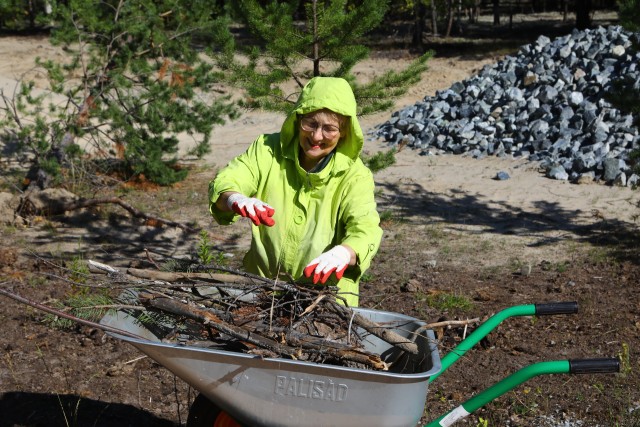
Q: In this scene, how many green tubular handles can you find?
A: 2